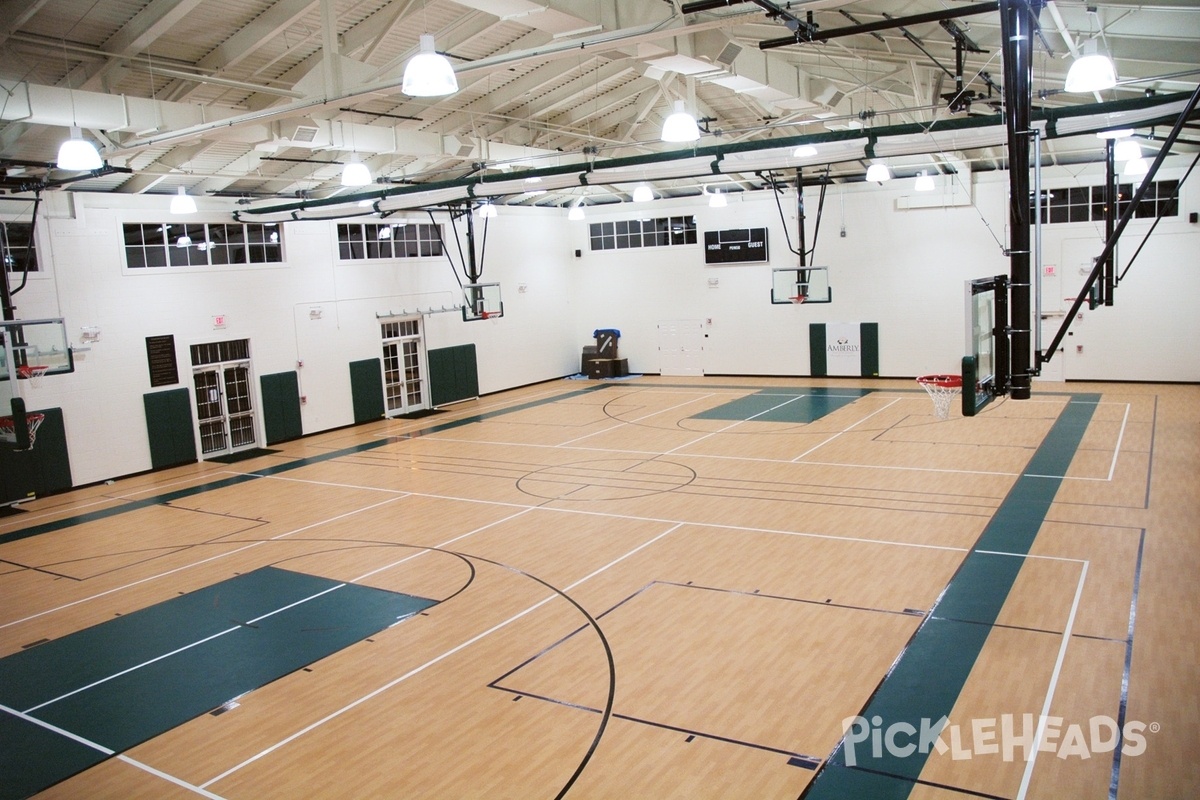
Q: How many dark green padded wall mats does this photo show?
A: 7